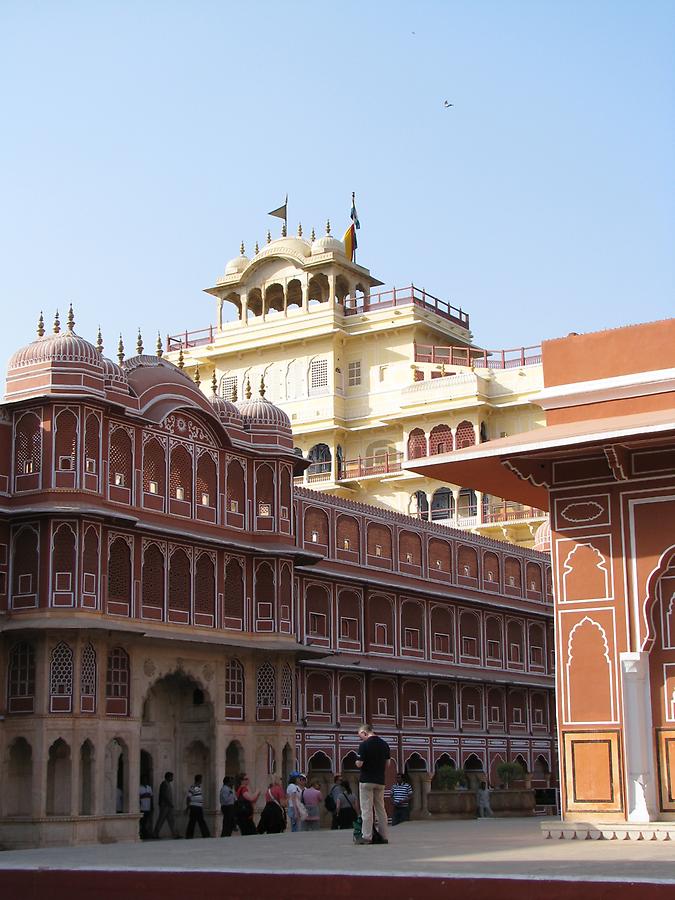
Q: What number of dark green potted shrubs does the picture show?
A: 2